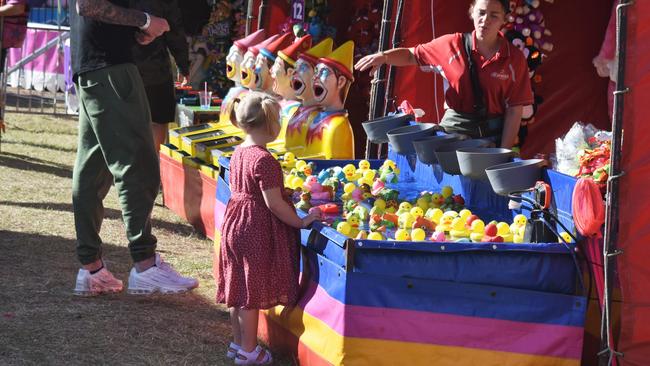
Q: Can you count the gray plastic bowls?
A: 6